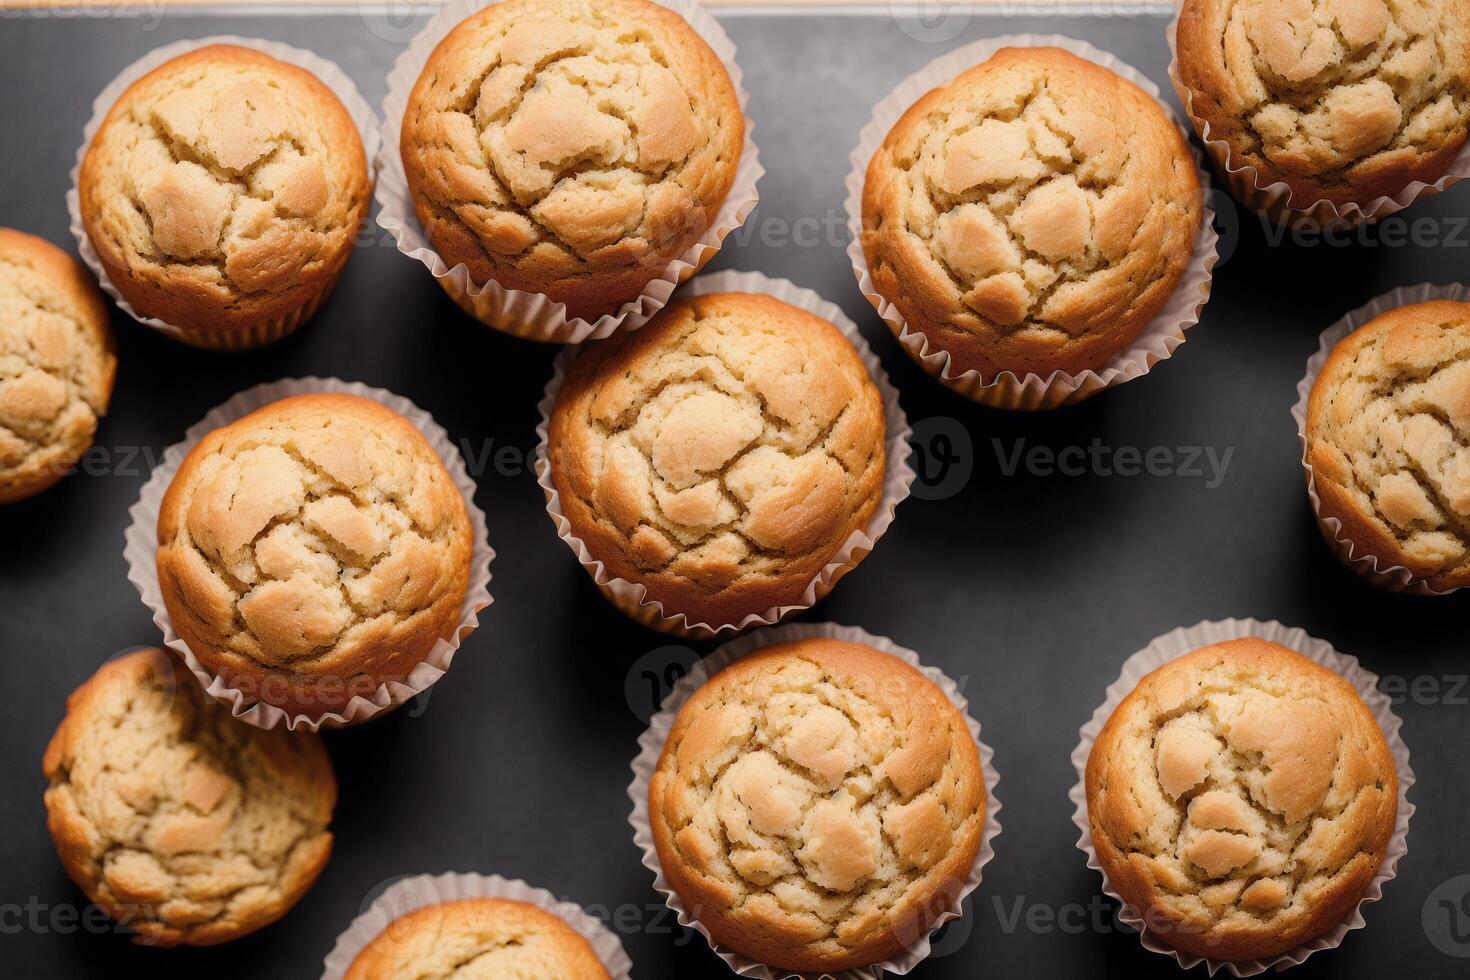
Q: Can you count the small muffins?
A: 12